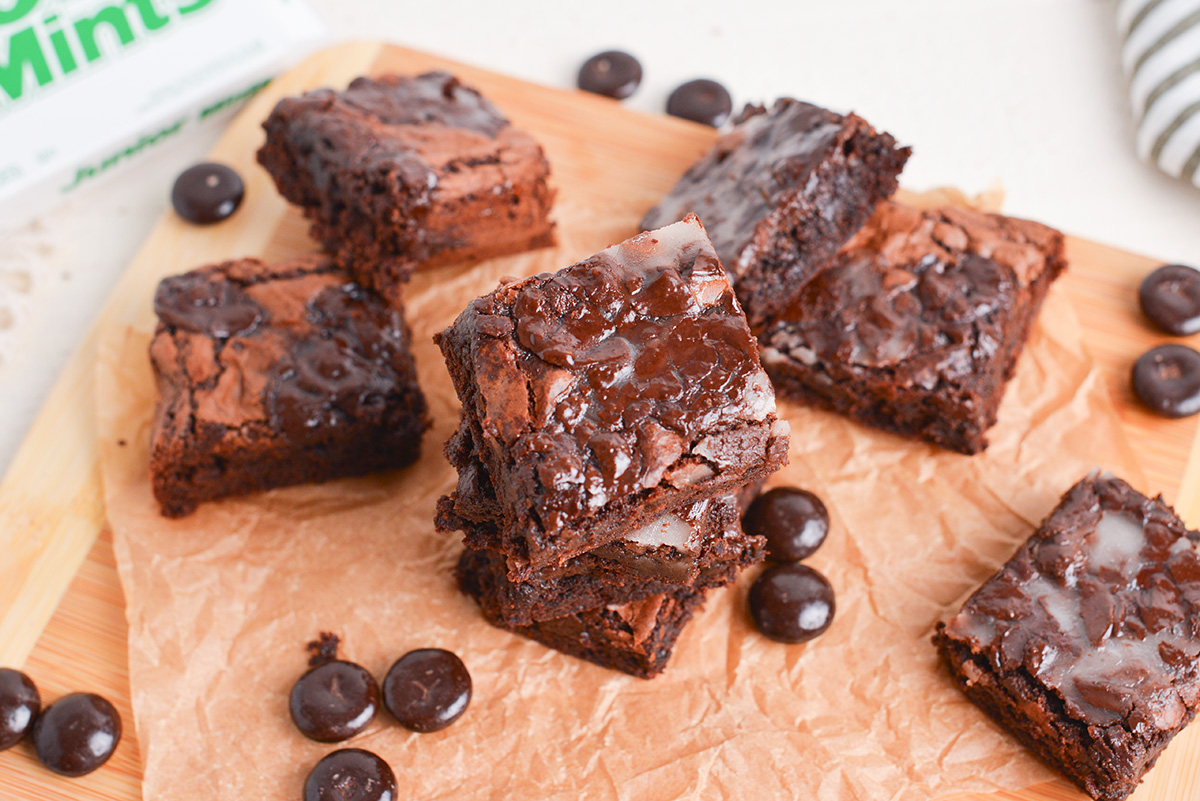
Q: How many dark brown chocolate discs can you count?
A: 12